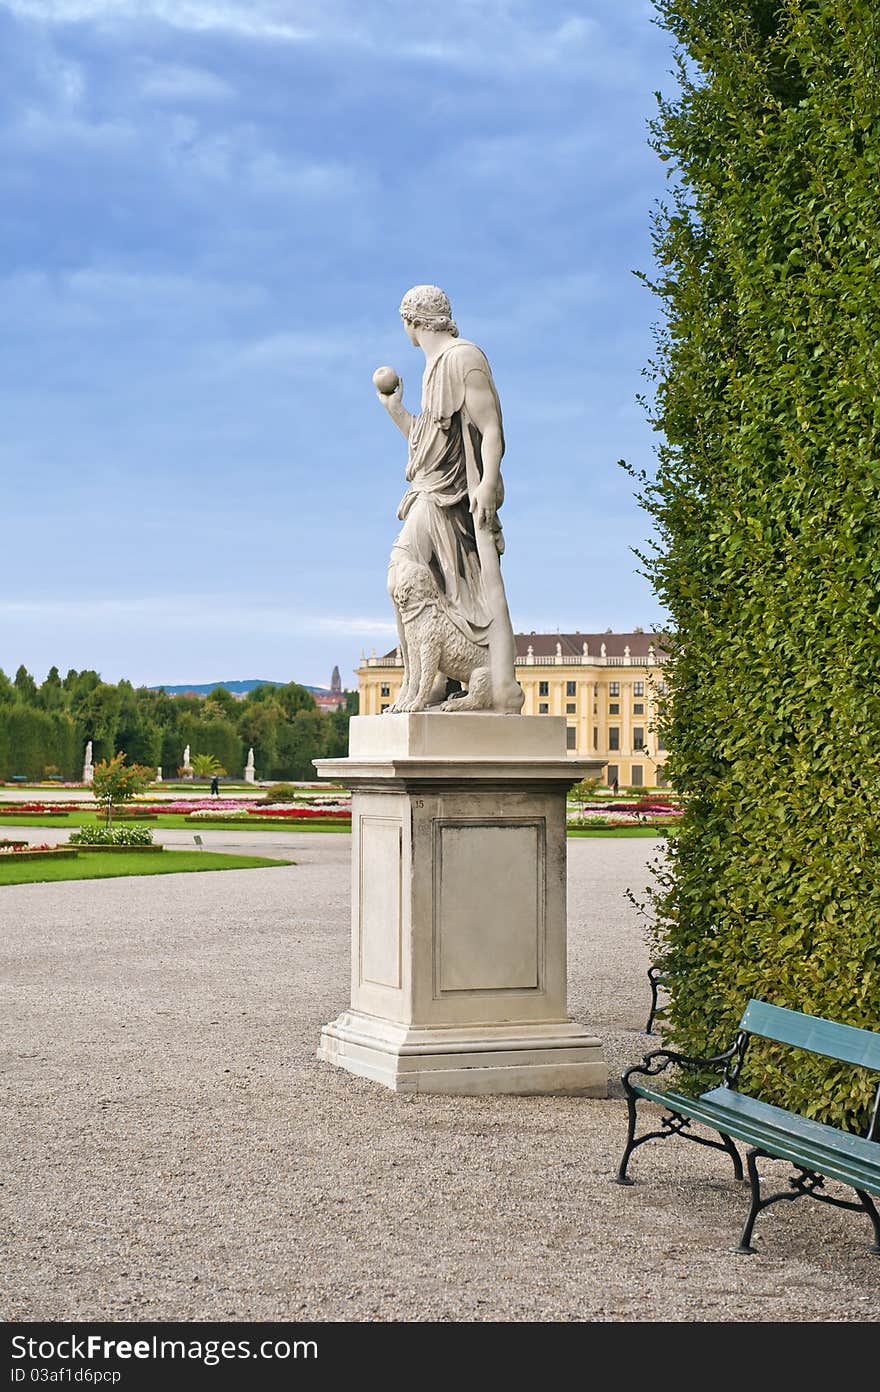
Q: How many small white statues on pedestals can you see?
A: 3